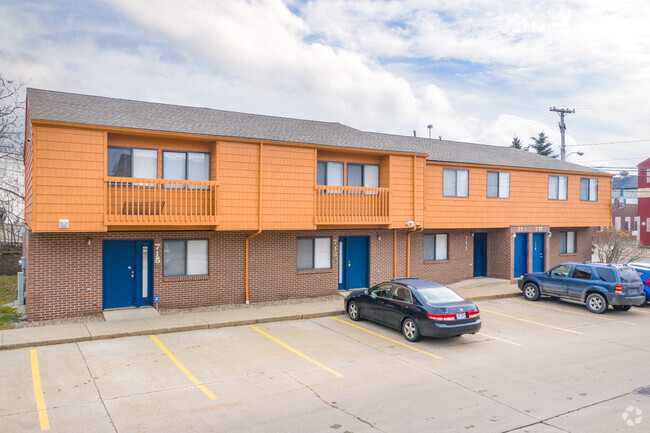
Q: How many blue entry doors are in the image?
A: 5